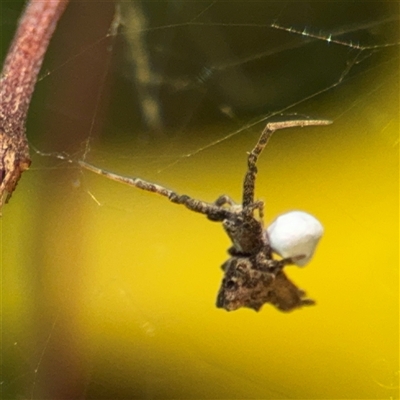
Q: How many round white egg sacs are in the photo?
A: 1